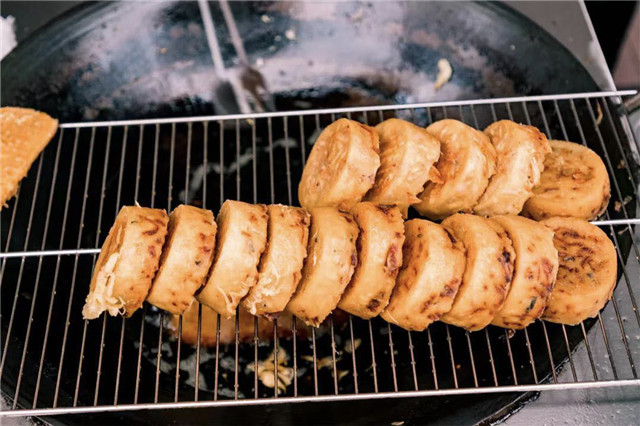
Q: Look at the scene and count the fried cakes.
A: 15